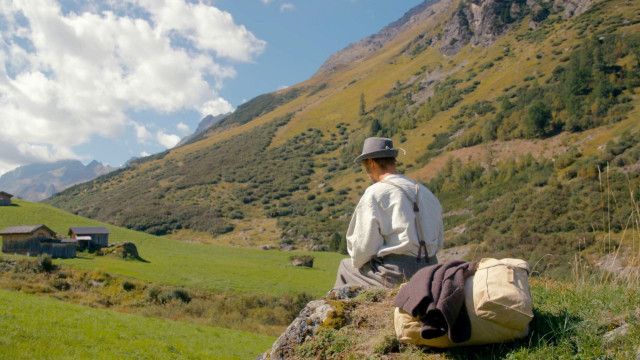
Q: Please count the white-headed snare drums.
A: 0